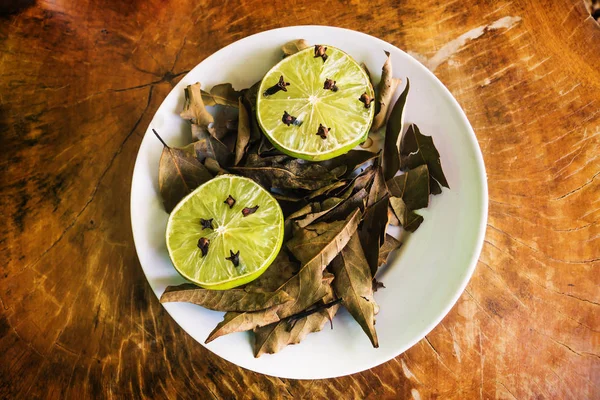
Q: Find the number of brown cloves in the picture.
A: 11